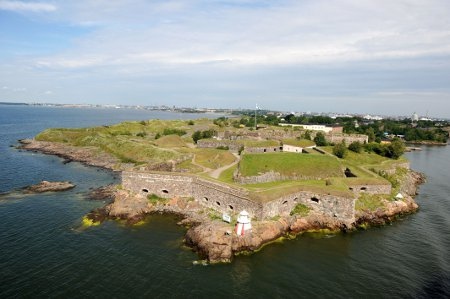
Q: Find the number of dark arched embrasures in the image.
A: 10